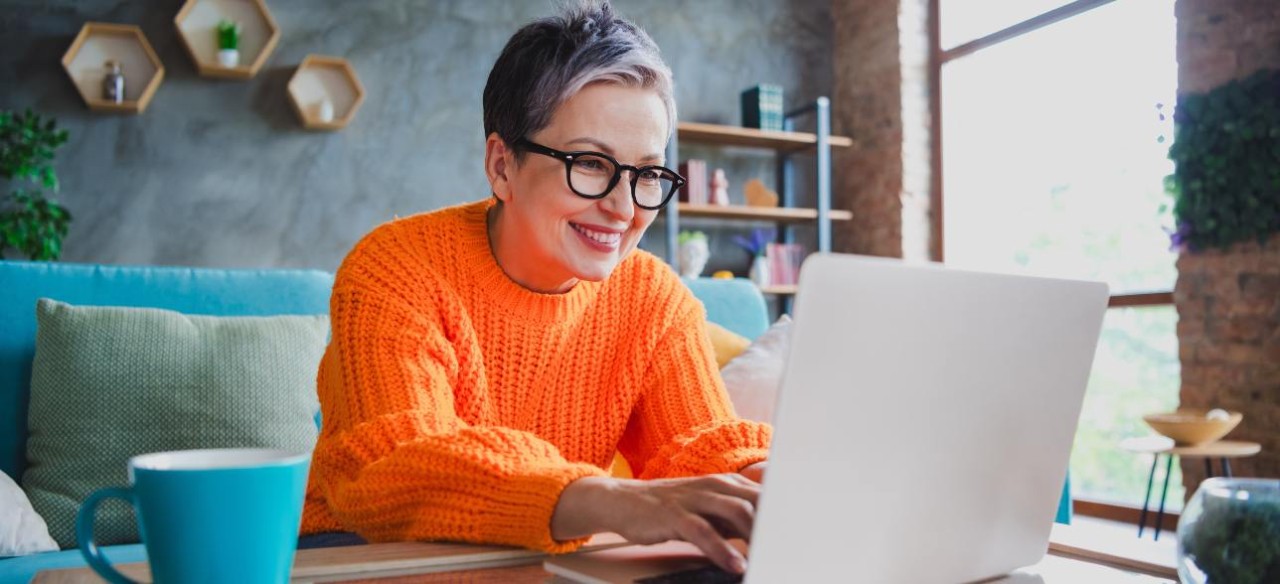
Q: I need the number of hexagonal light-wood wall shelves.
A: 3